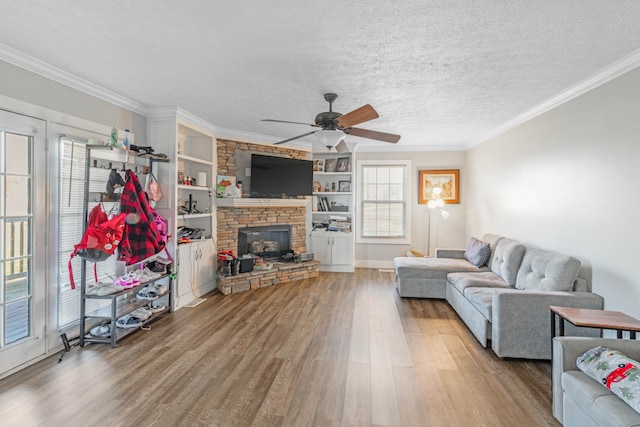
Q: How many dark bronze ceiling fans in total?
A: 1